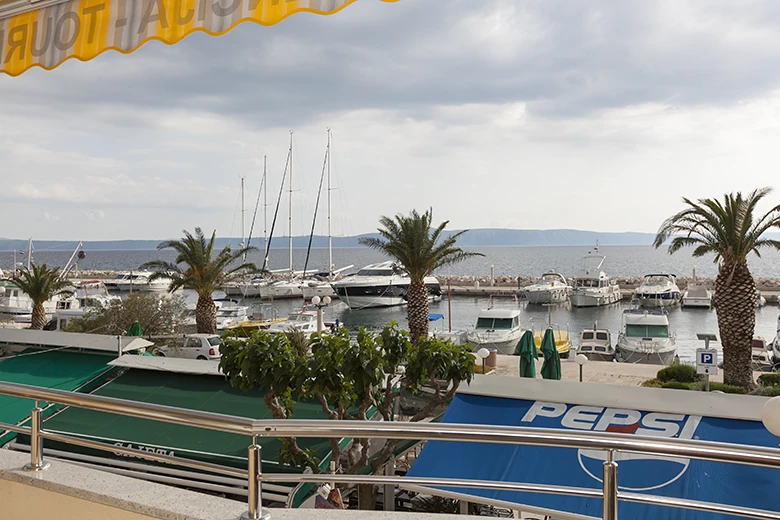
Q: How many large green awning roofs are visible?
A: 2